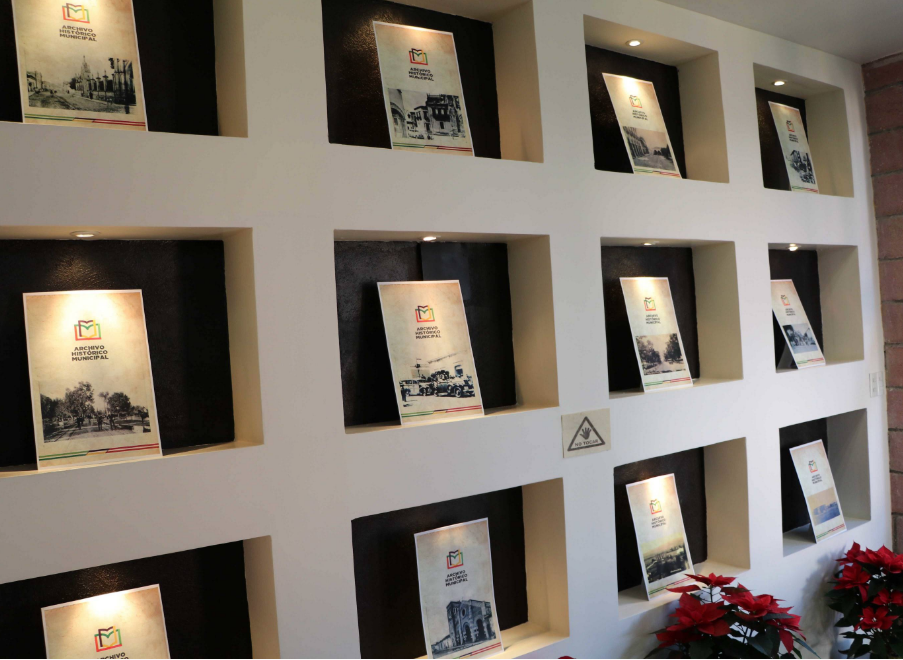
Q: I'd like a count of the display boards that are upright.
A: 12